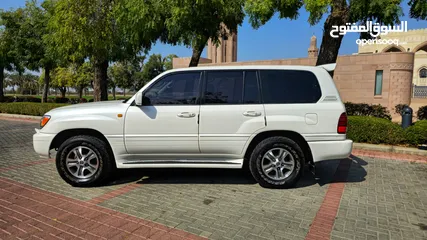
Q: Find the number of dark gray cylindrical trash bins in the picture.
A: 1